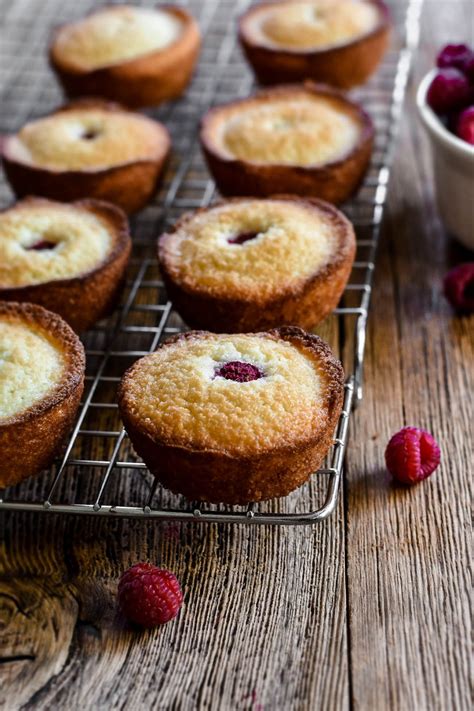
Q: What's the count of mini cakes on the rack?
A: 8